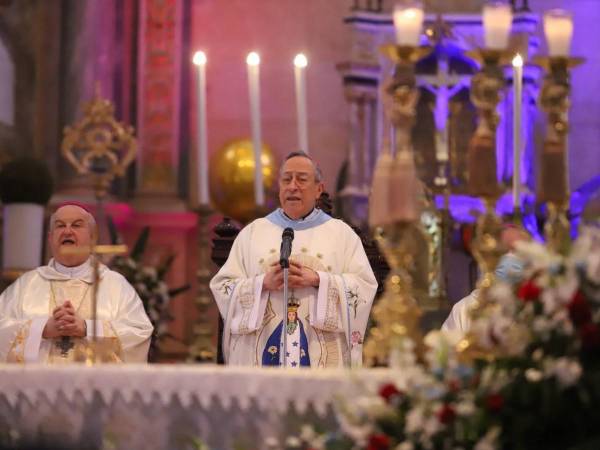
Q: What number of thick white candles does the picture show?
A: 3